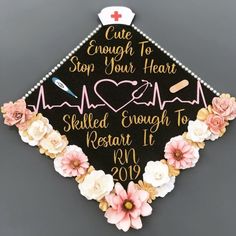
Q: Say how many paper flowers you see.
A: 11